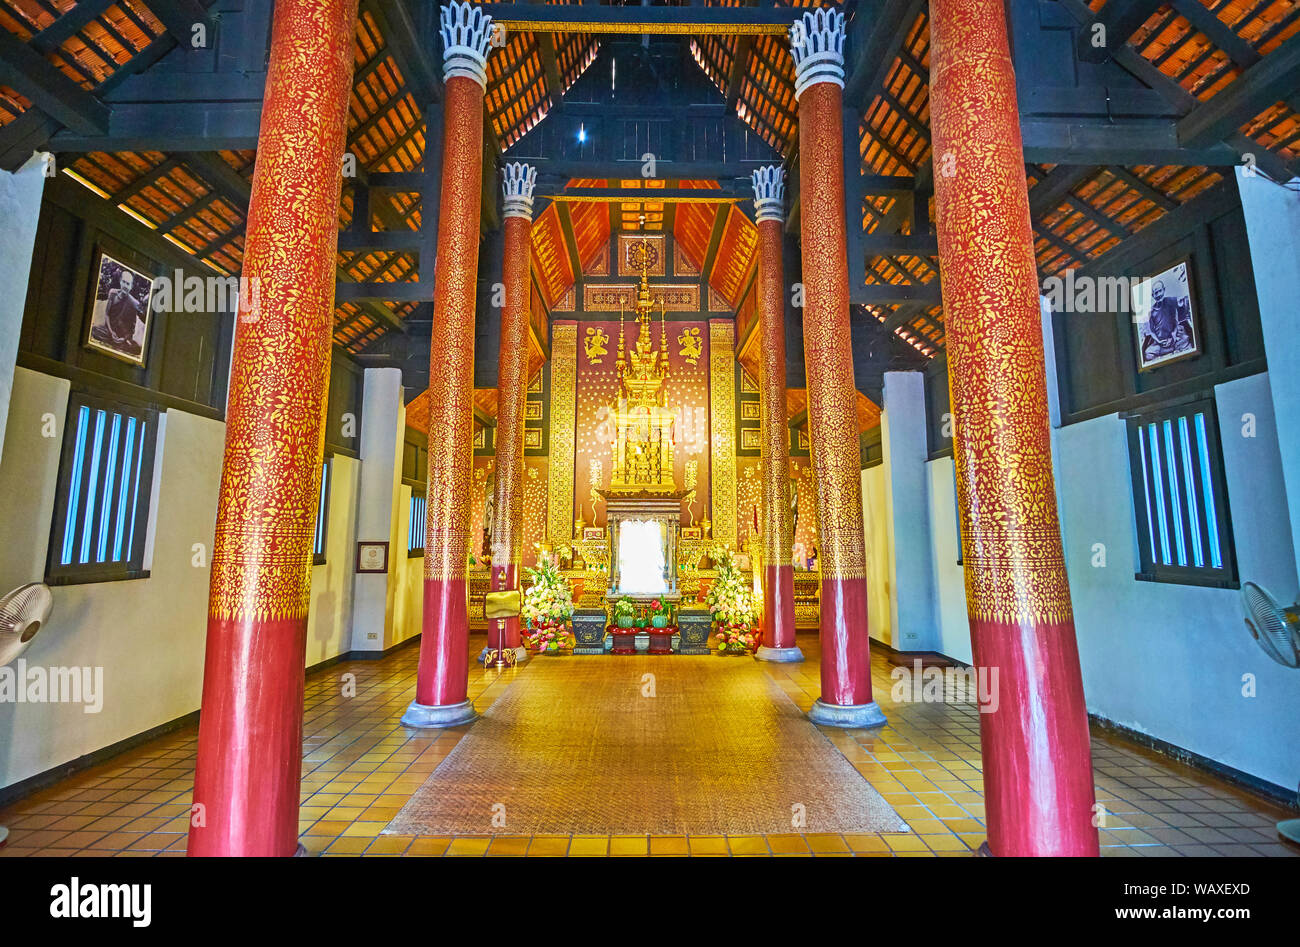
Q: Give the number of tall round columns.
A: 6